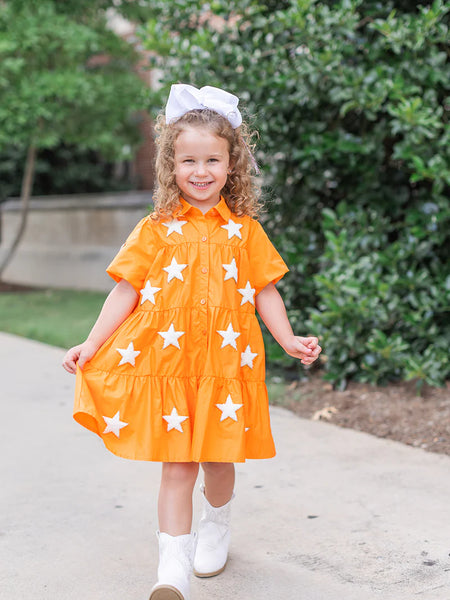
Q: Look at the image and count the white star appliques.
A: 13